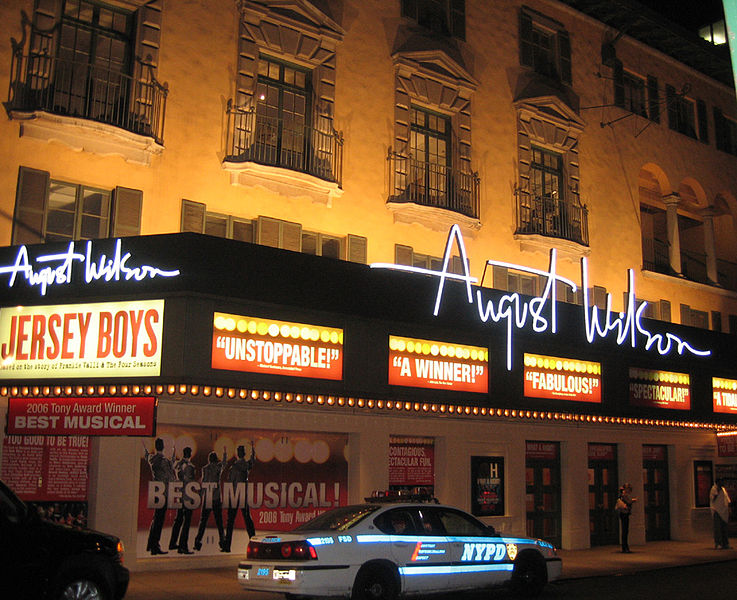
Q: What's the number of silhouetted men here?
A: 4